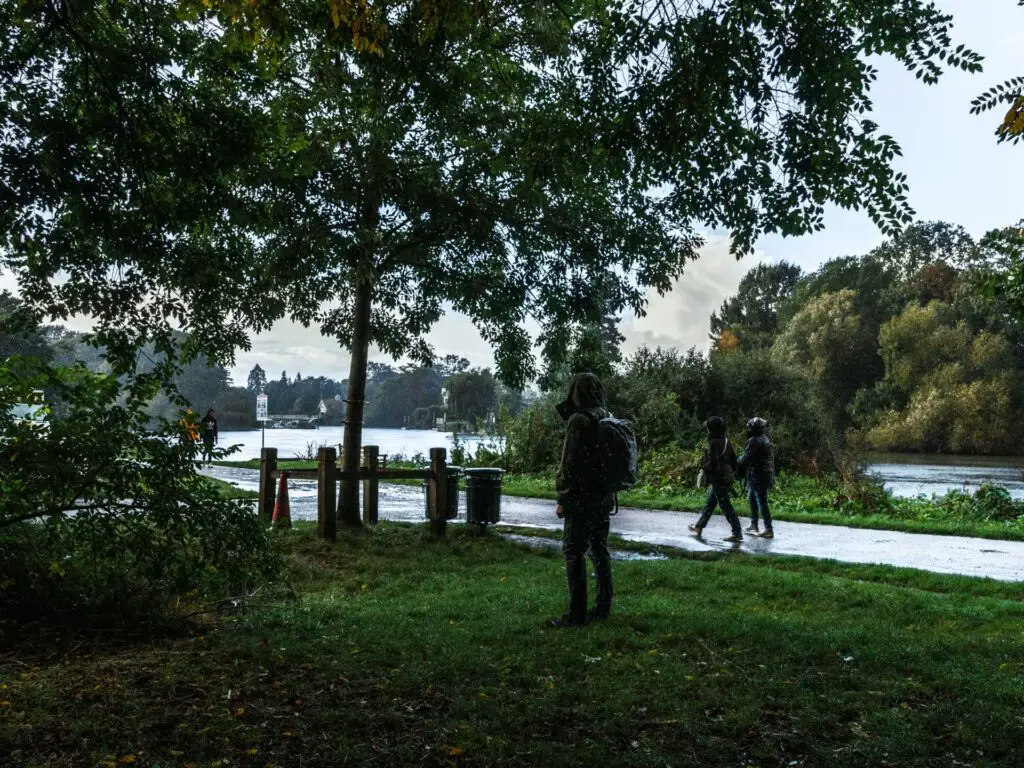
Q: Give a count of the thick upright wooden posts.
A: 4